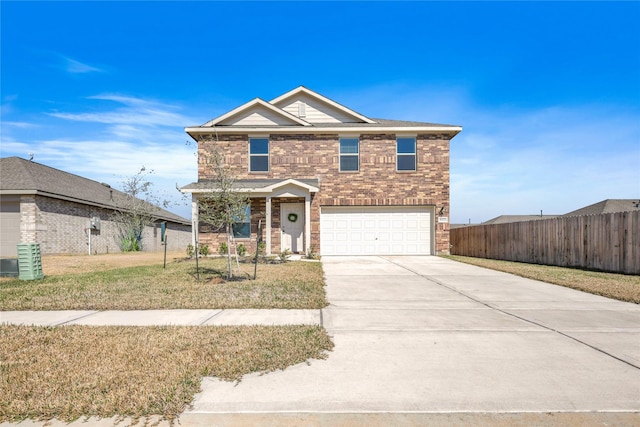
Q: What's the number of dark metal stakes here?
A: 3